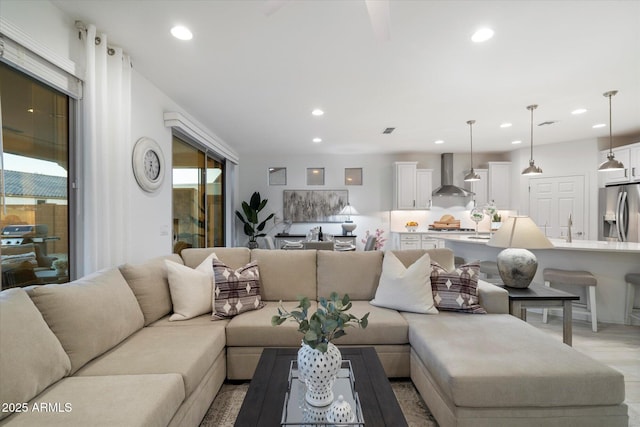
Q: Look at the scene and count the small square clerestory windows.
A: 3